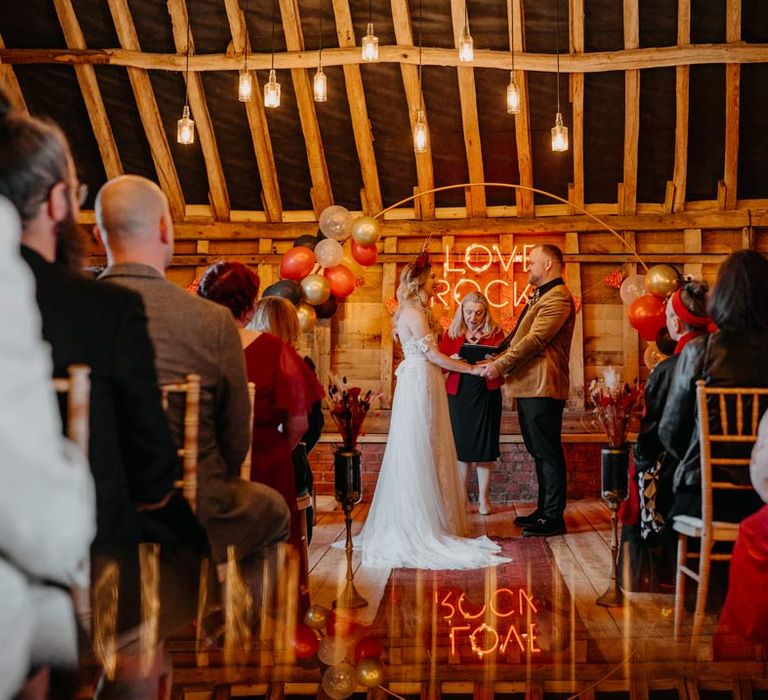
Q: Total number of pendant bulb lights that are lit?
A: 9